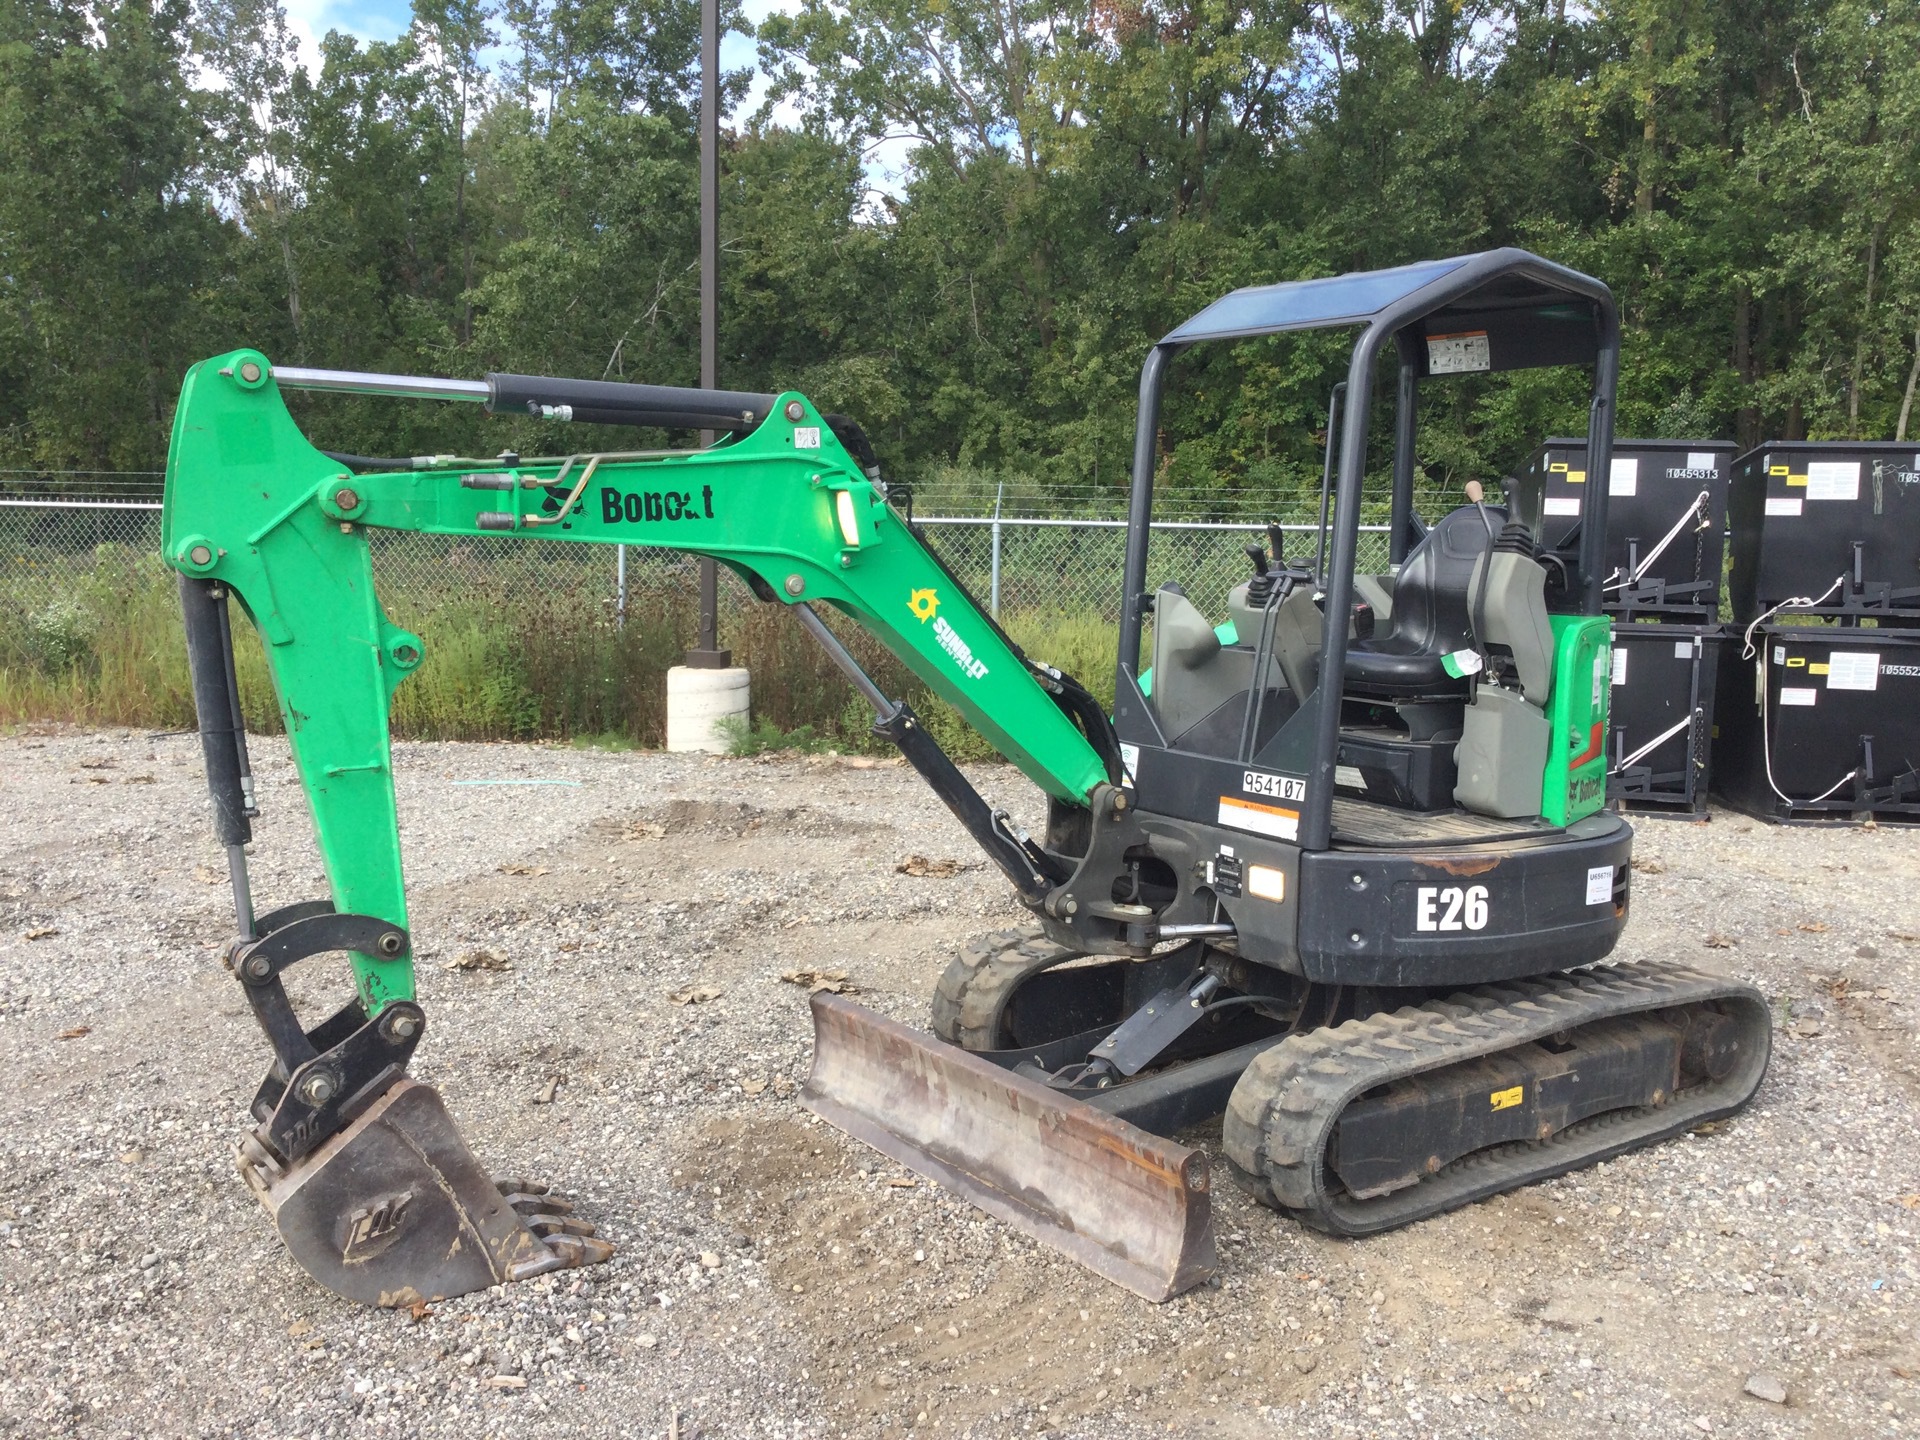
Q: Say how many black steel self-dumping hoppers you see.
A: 4